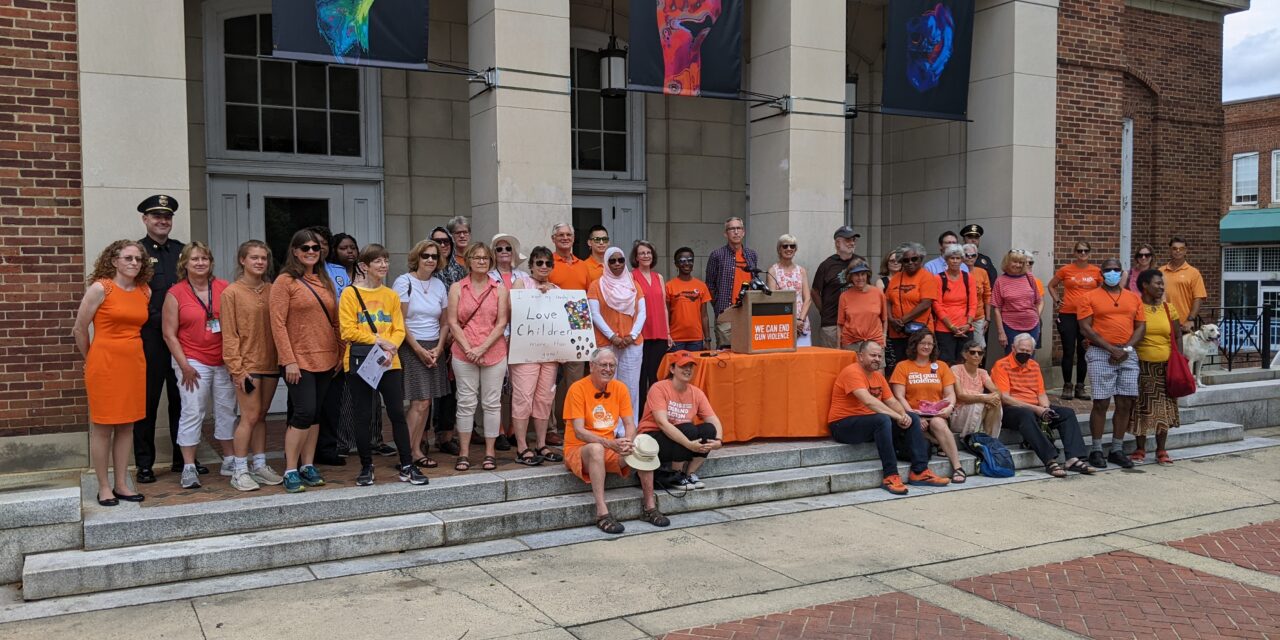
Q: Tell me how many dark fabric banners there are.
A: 3